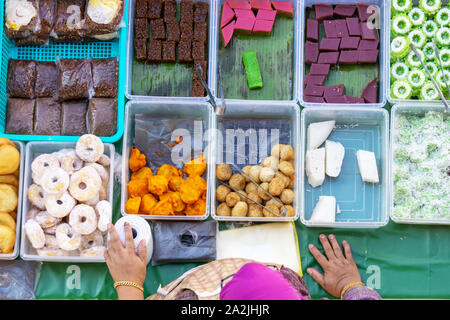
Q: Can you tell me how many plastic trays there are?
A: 11